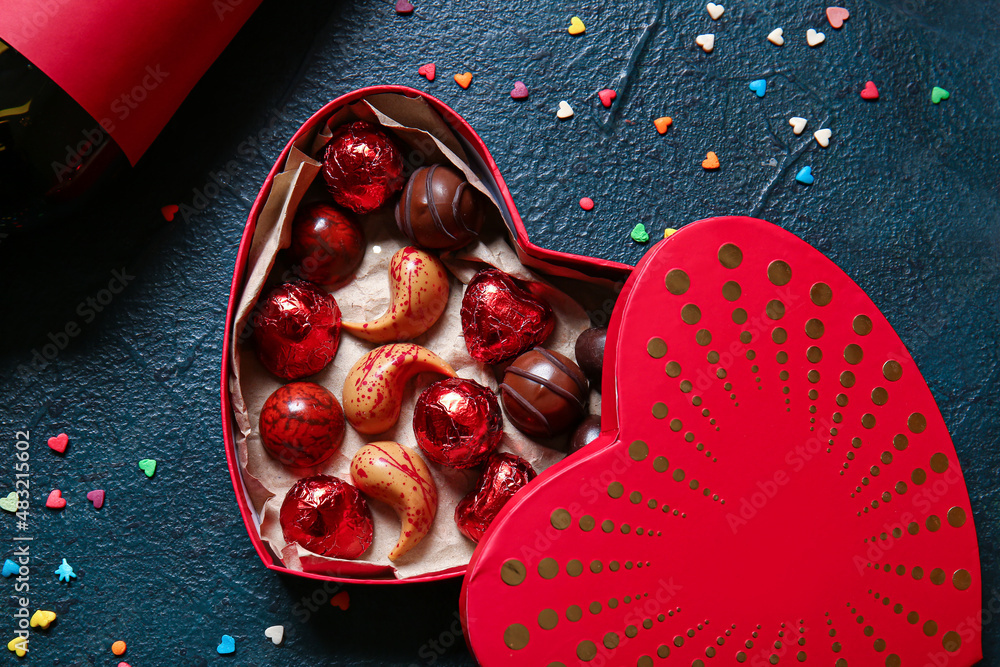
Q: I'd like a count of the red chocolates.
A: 8